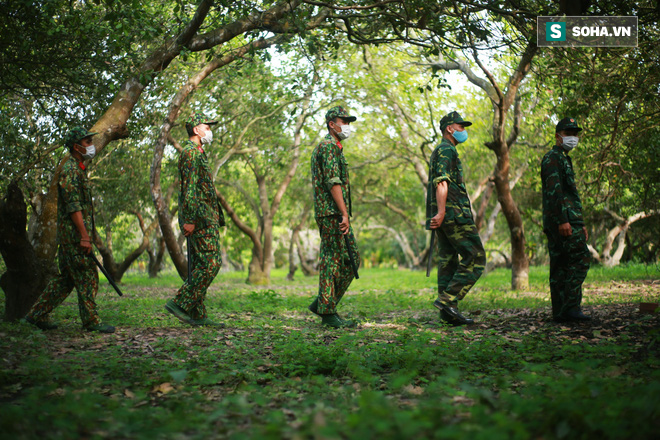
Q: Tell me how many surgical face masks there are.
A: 5